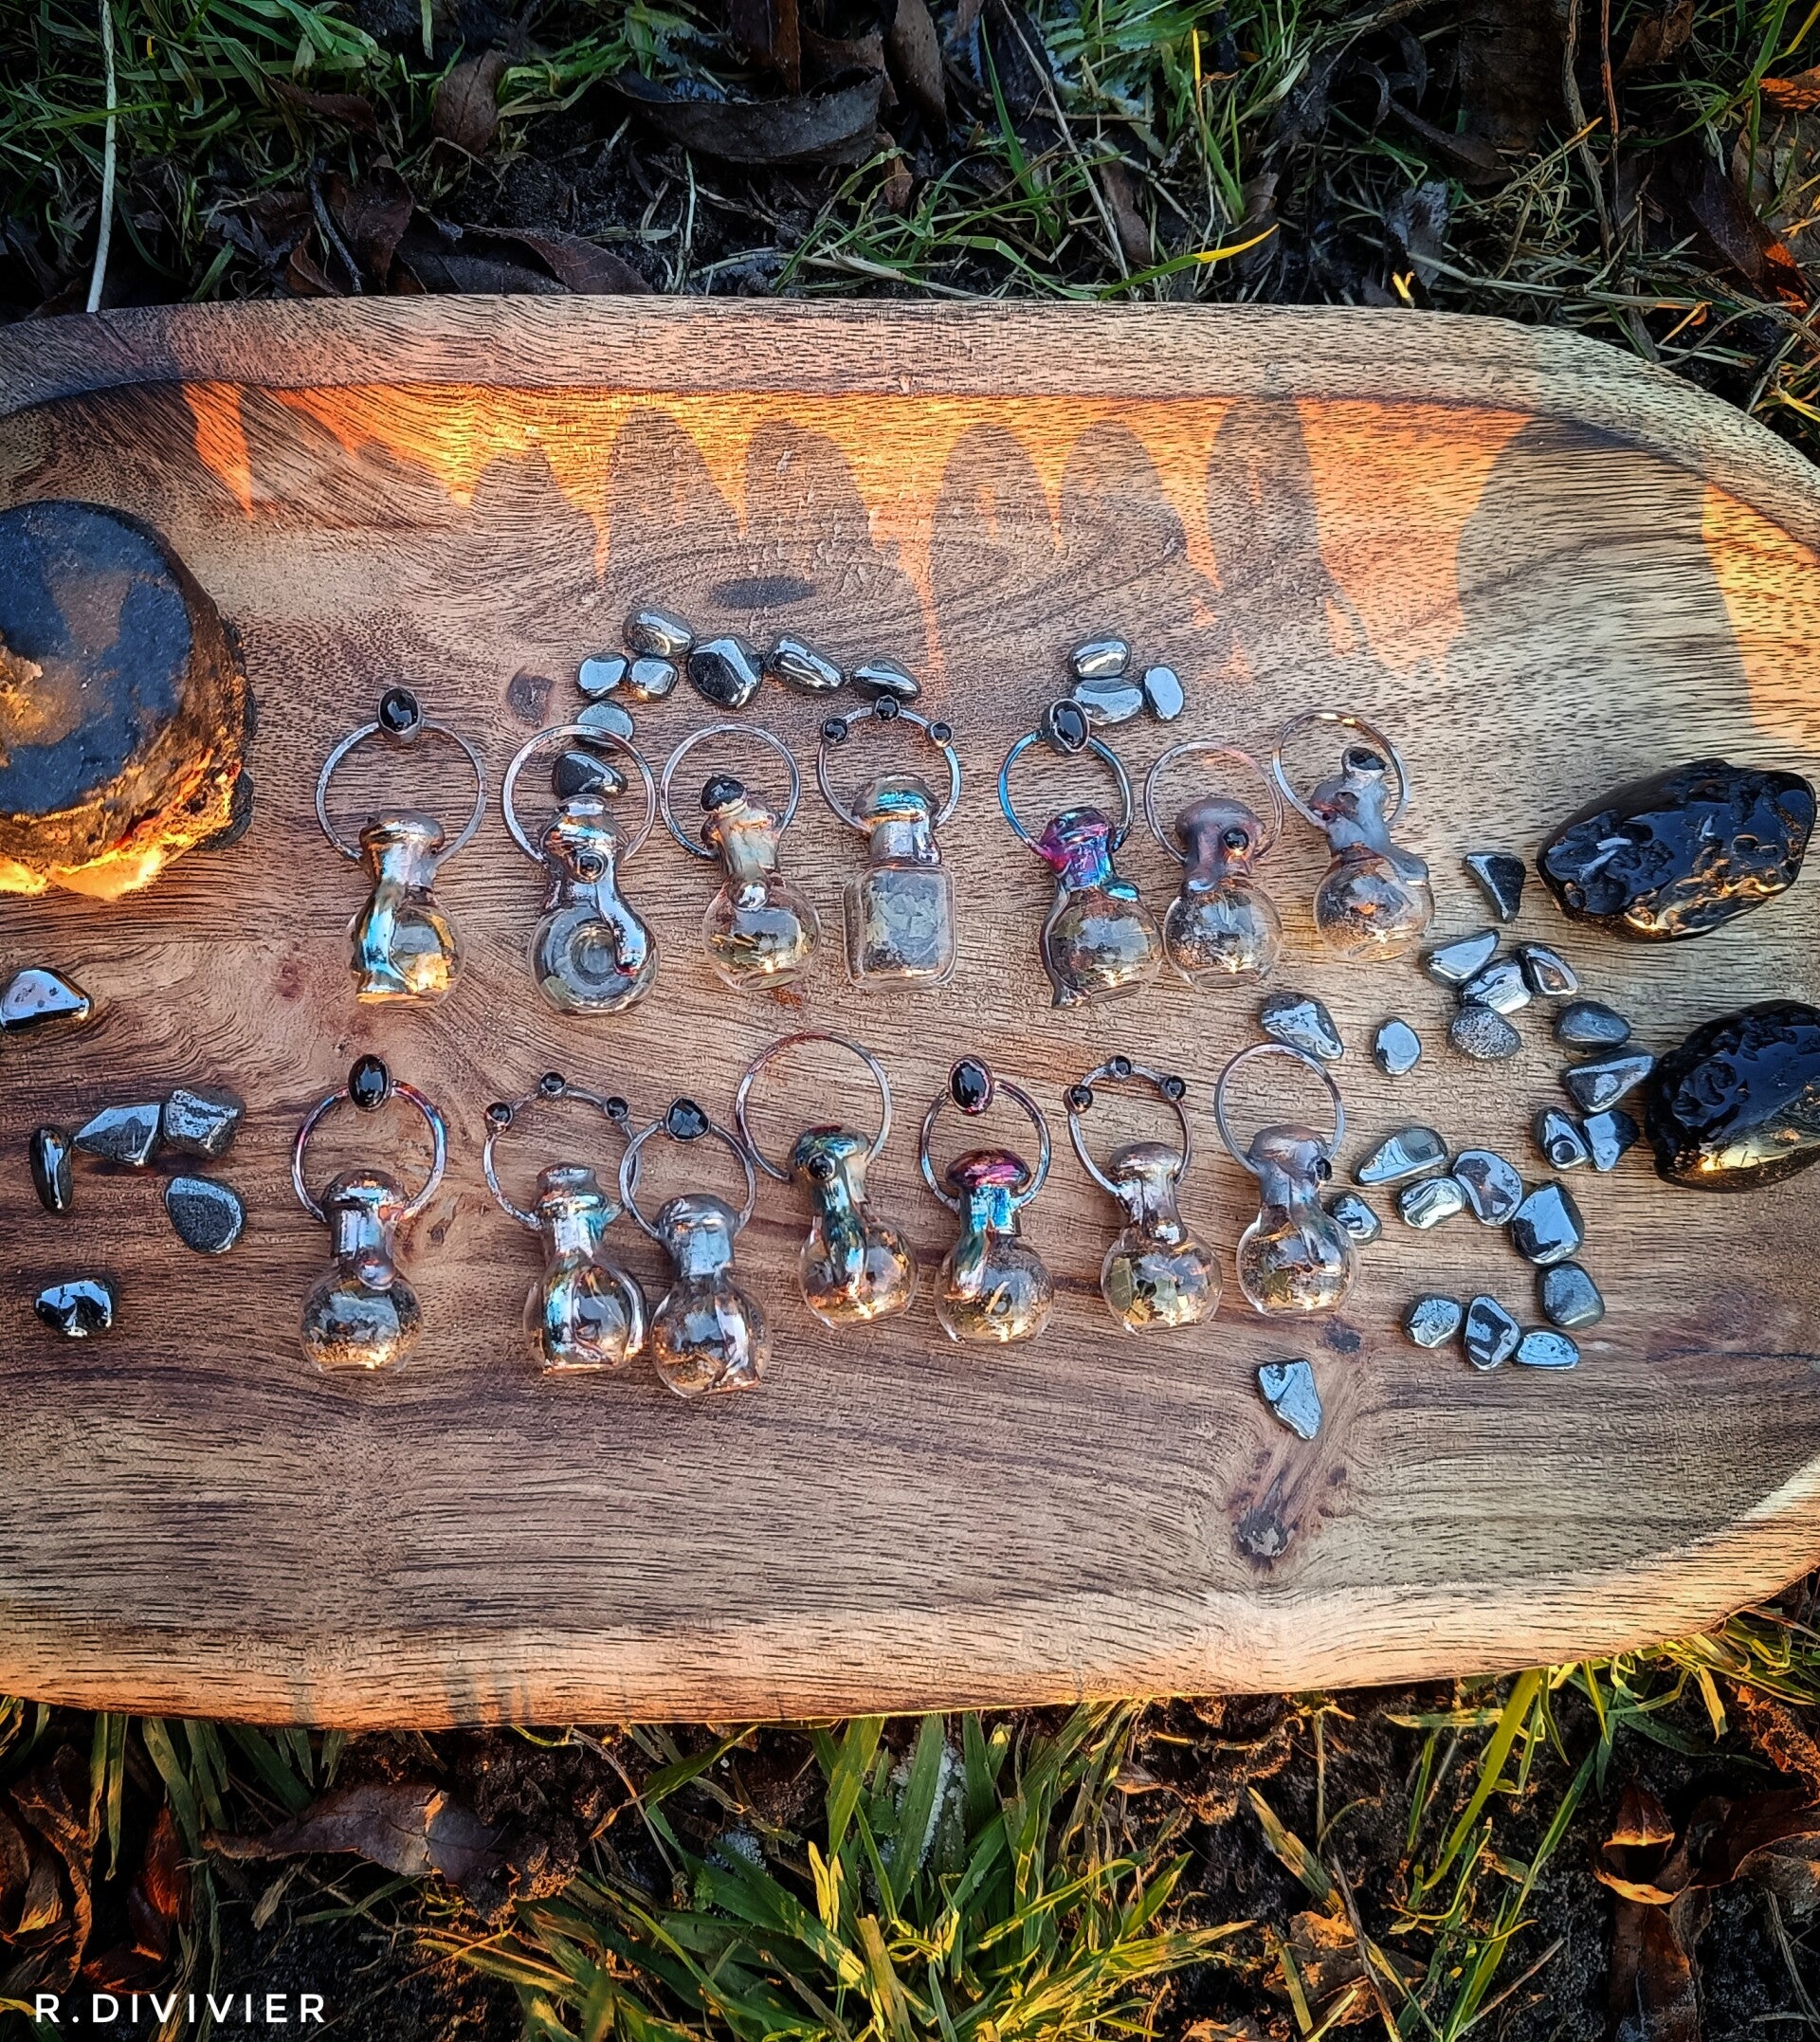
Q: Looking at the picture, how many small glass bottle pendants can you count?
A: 14